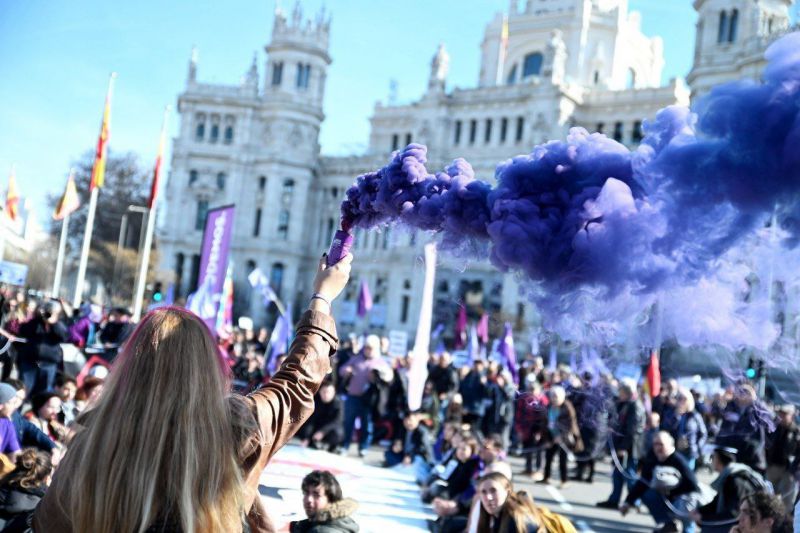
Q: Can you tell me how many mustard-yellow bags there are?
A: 1